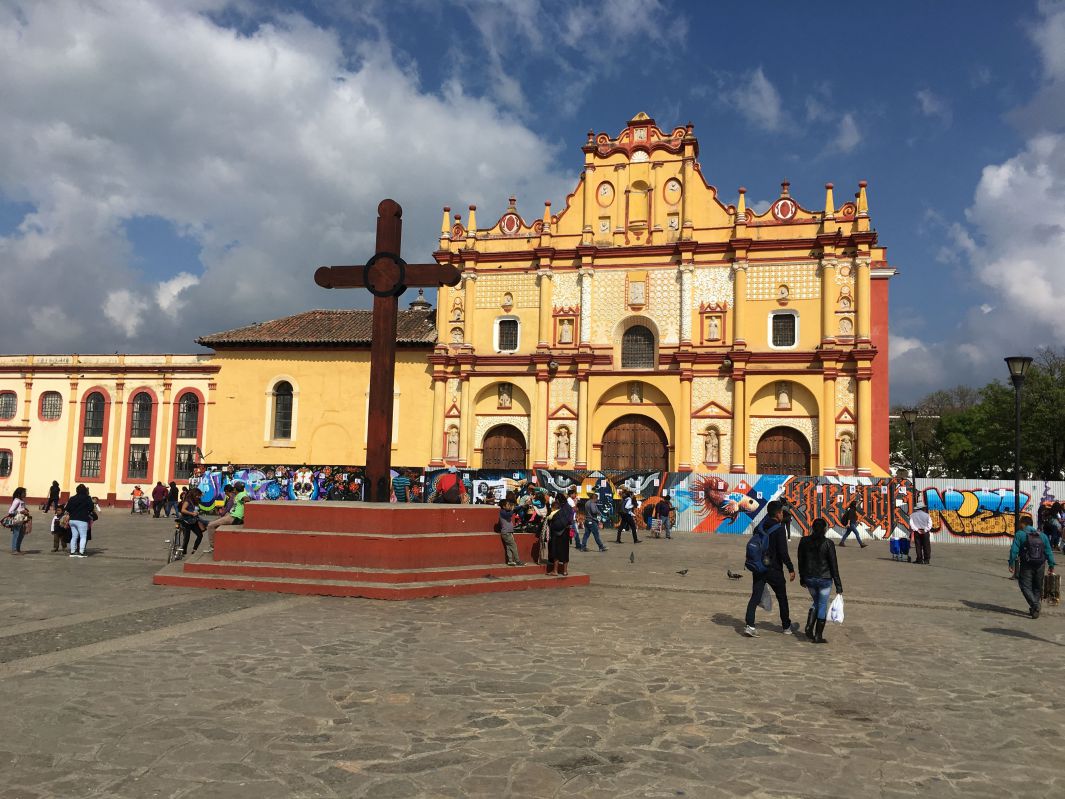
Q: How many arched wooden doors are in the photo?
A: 3